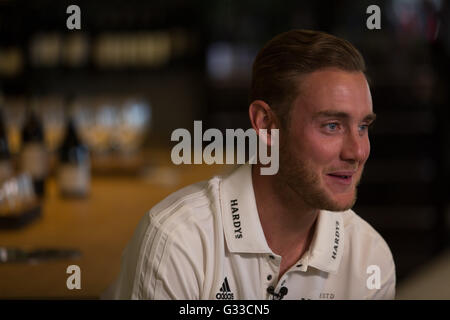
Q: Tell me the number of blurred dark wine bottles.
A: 3